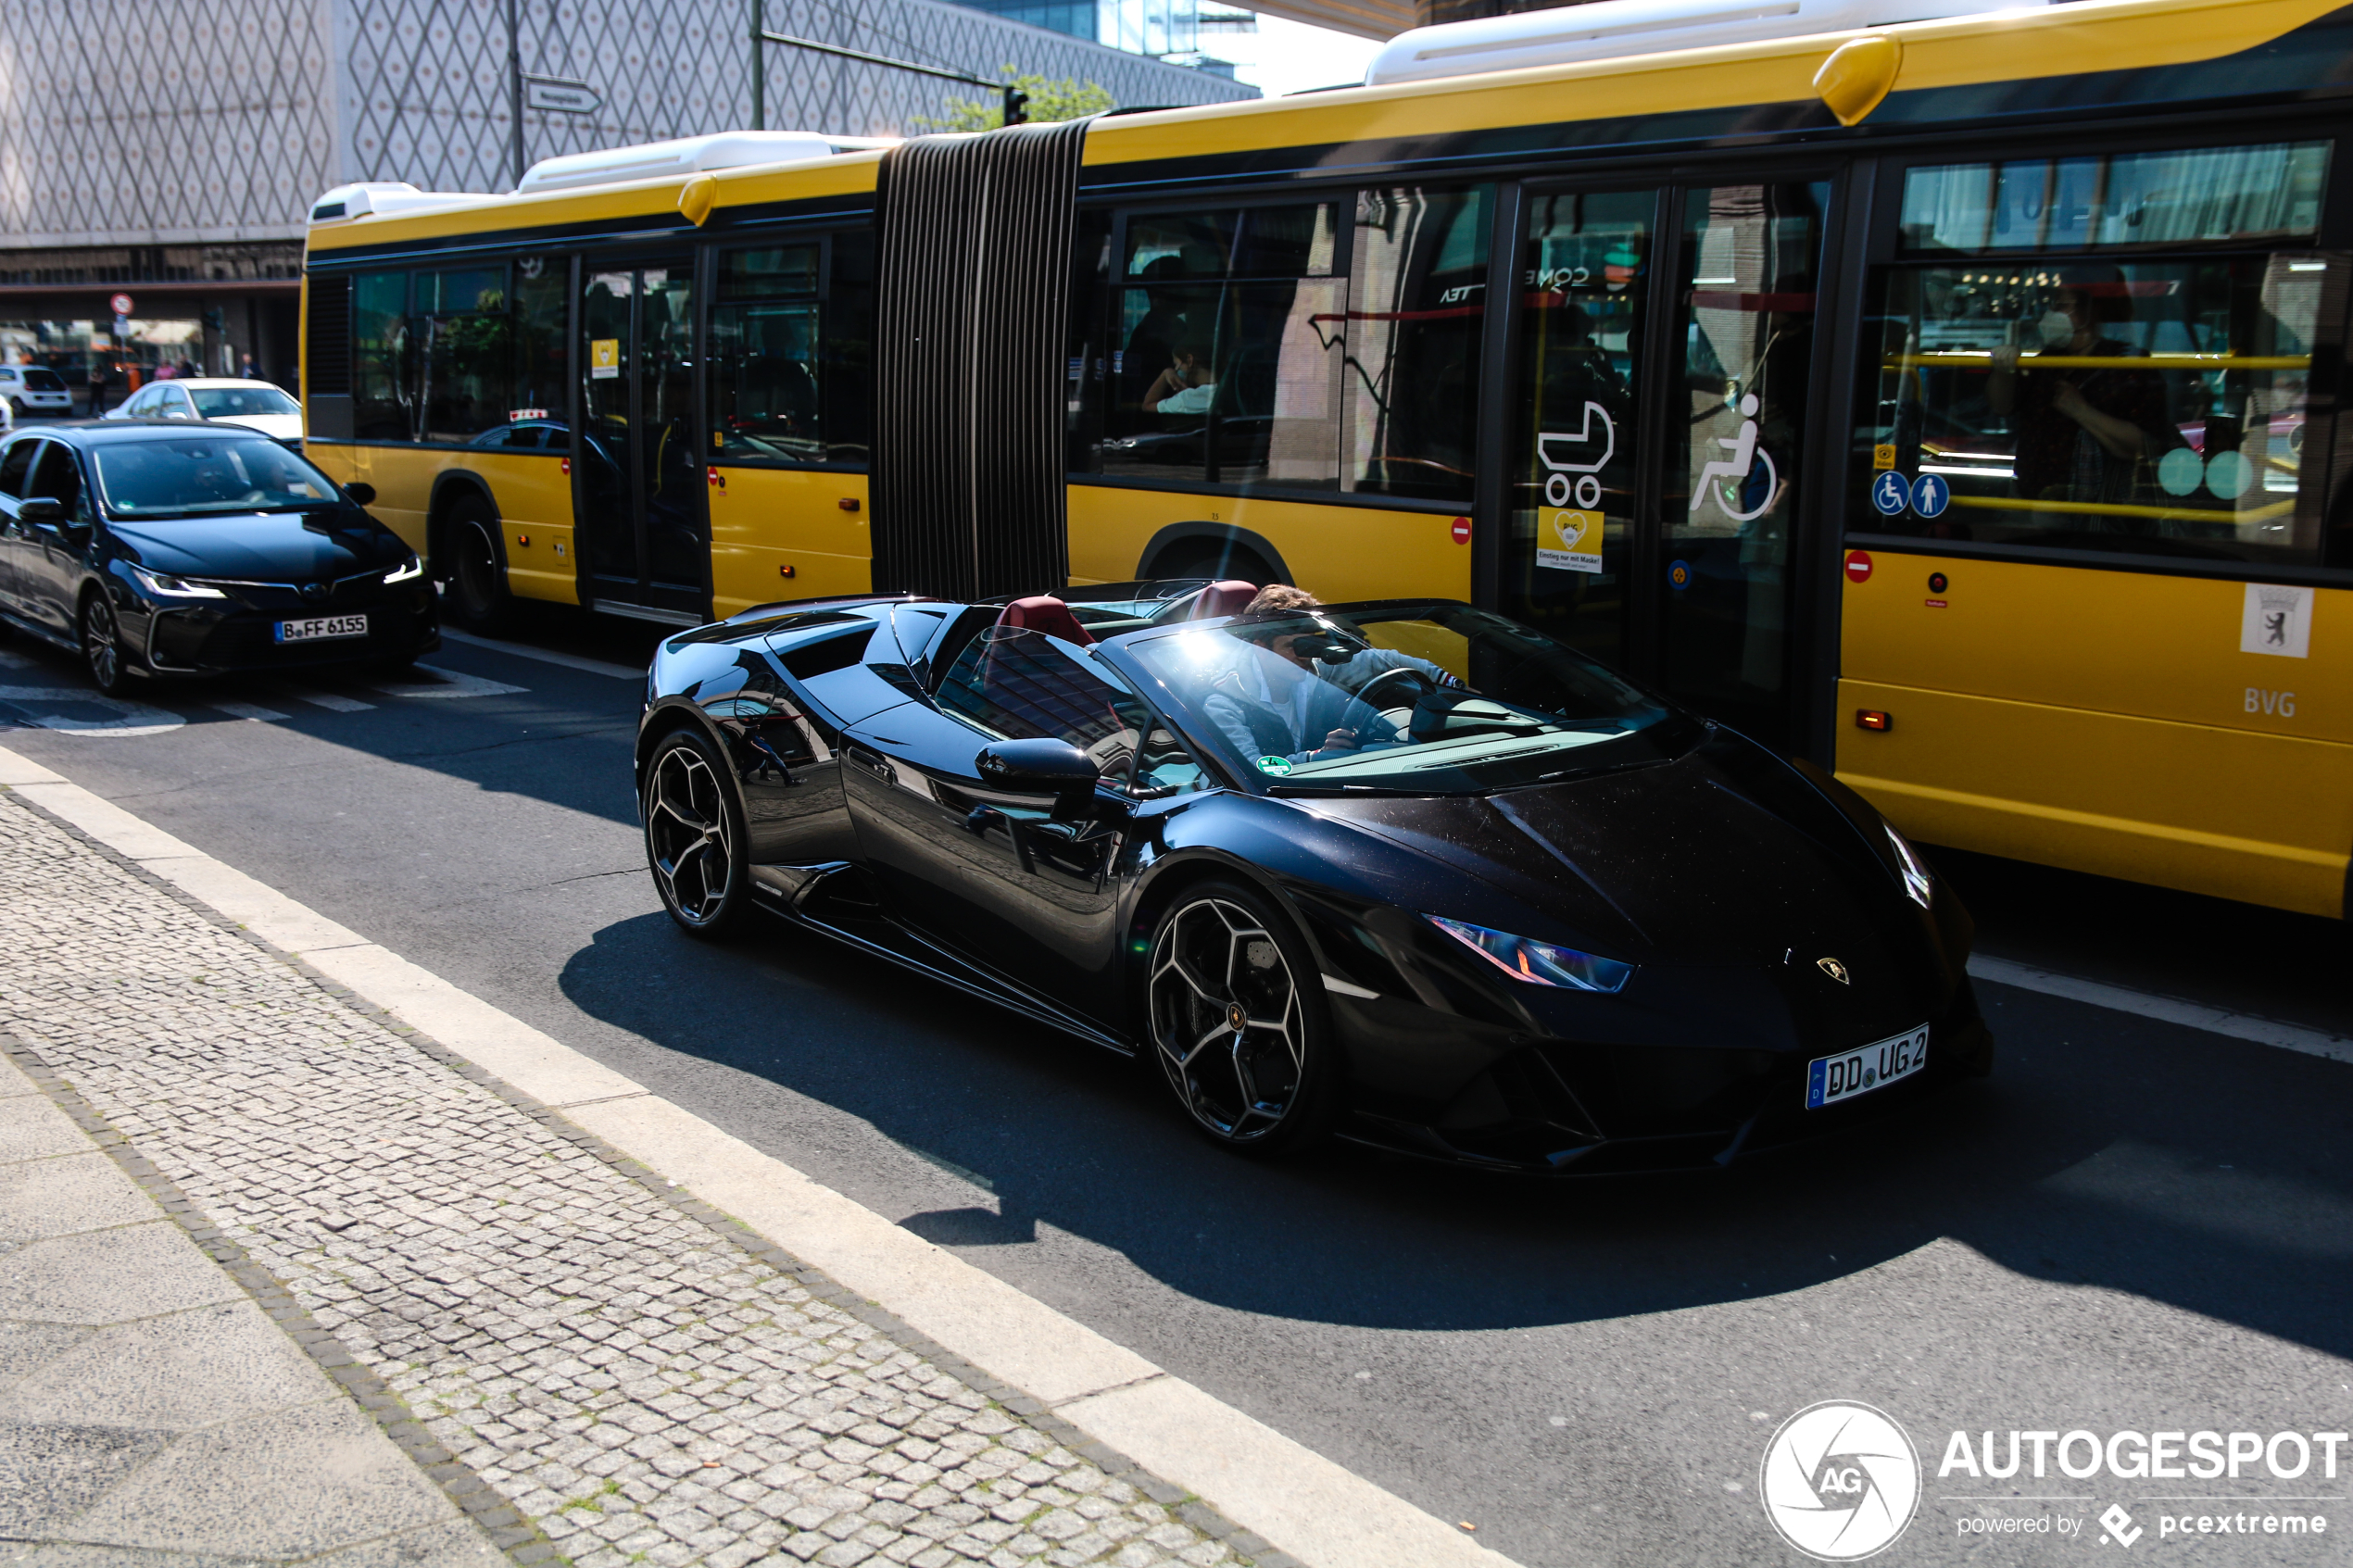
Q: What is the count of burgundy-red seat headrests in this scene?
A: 2